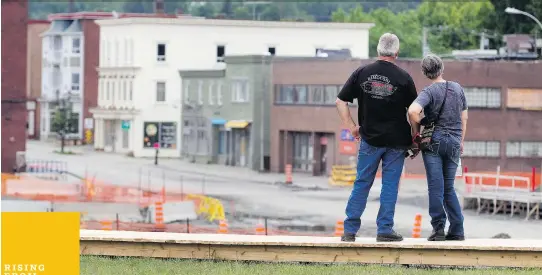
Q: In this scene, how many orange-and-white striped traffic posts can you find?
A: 7